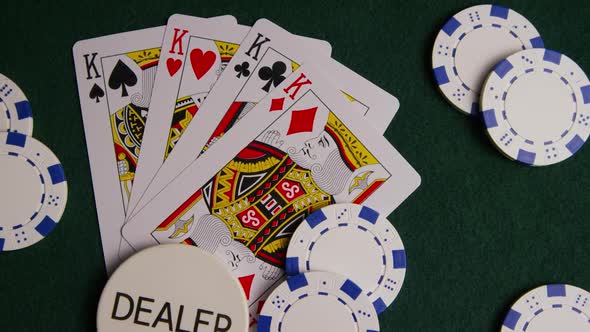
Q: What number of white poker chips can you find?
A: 7